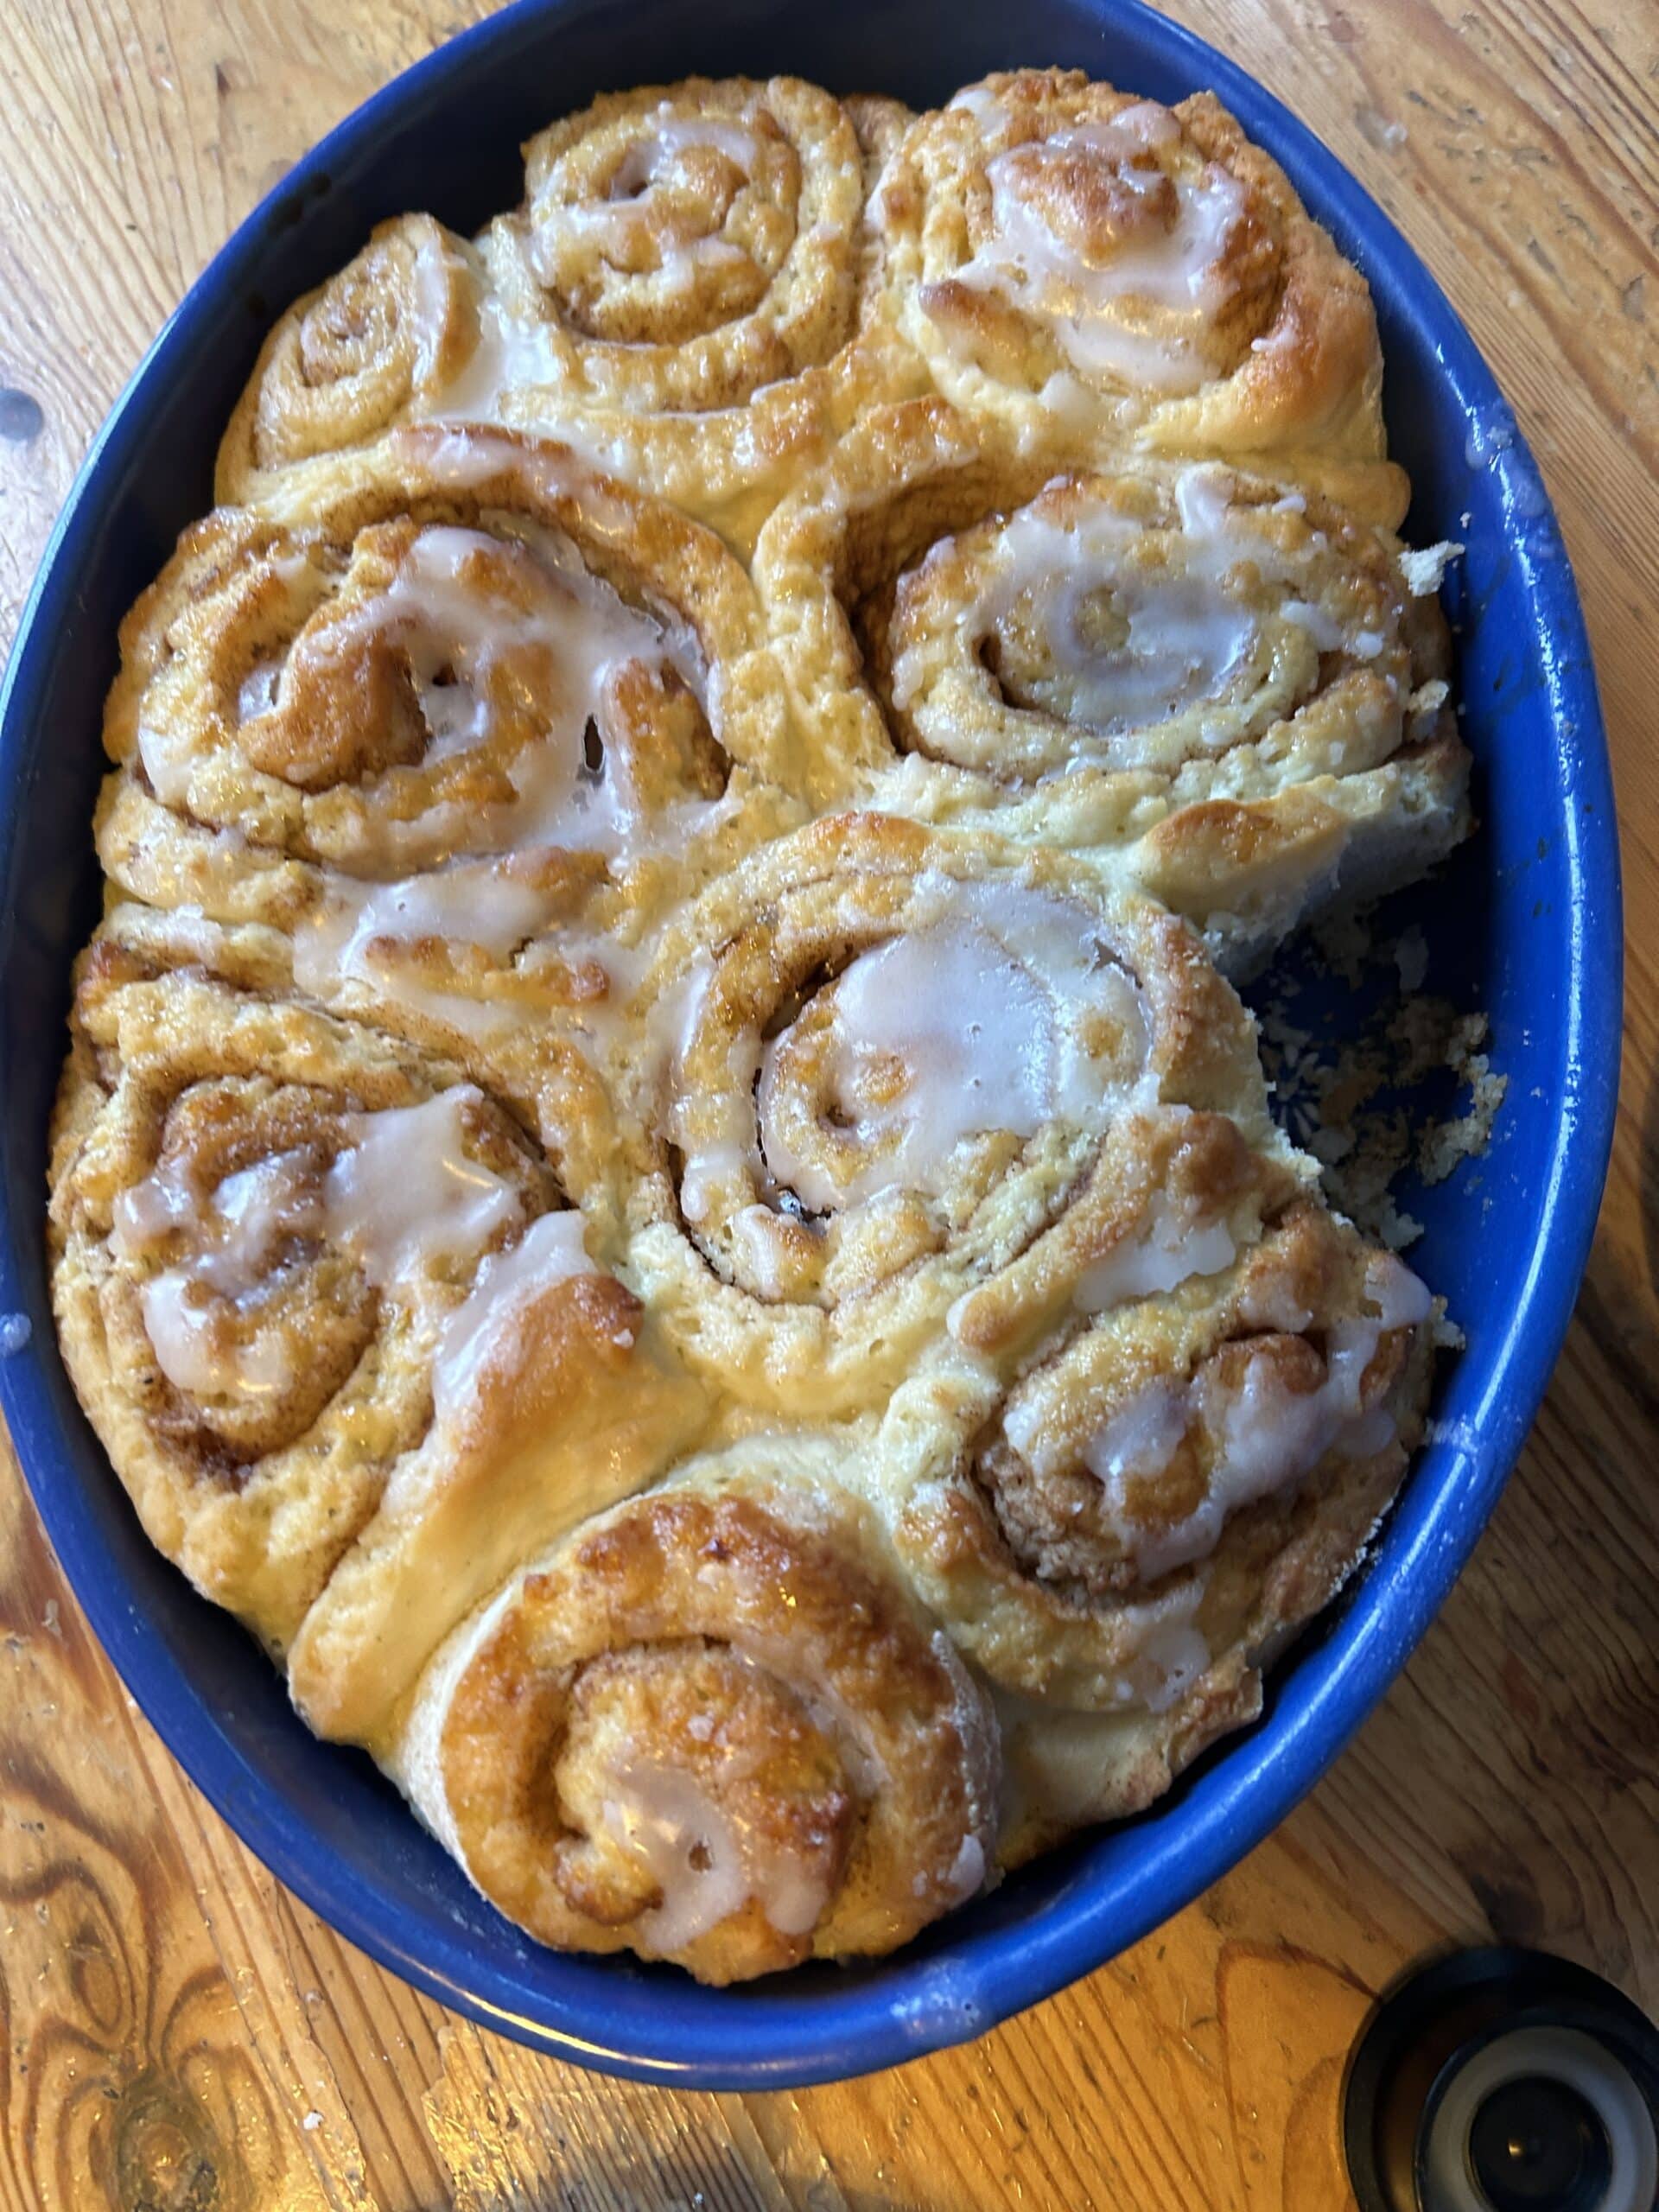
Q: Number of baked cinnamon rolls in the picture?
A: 9